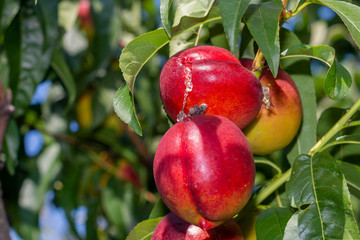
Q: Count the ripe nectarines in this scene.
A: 4